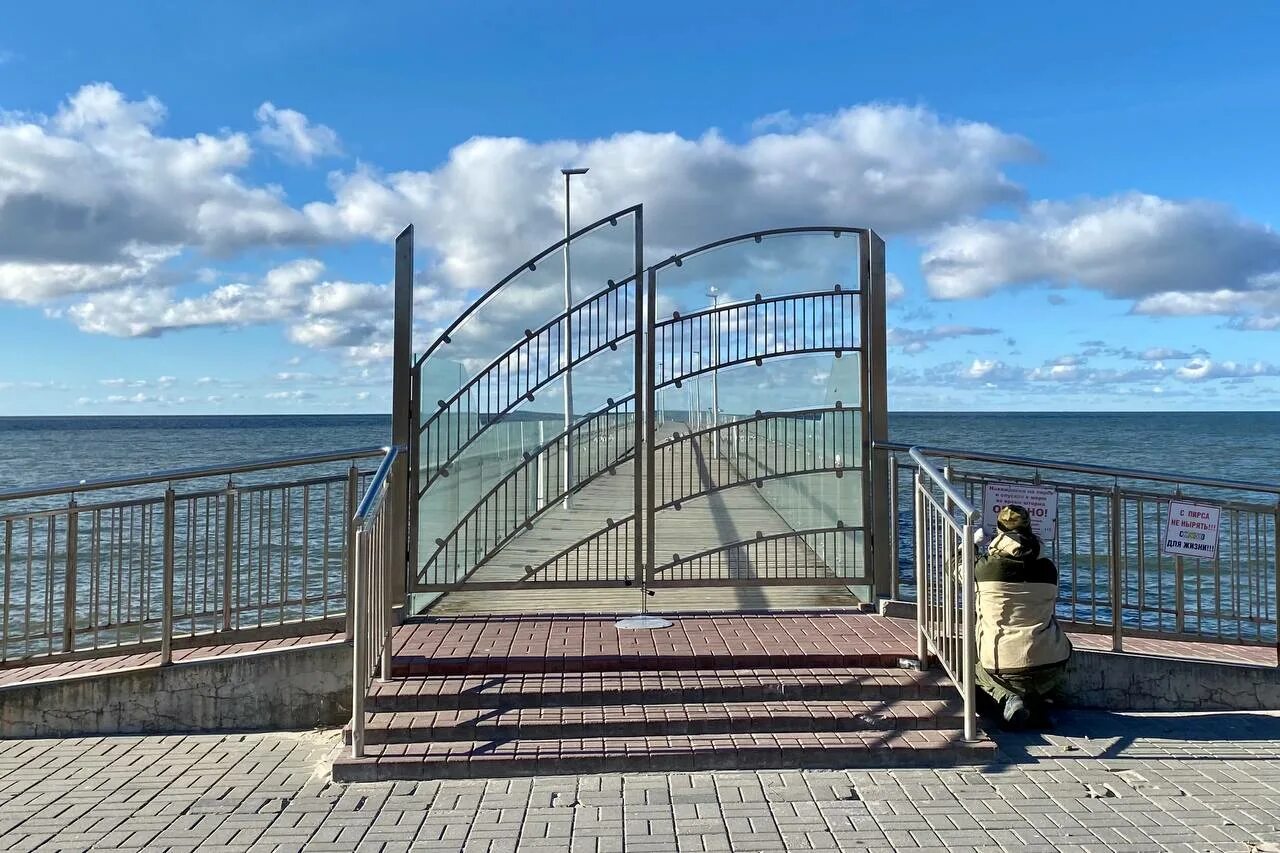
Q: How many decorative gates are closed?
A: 2